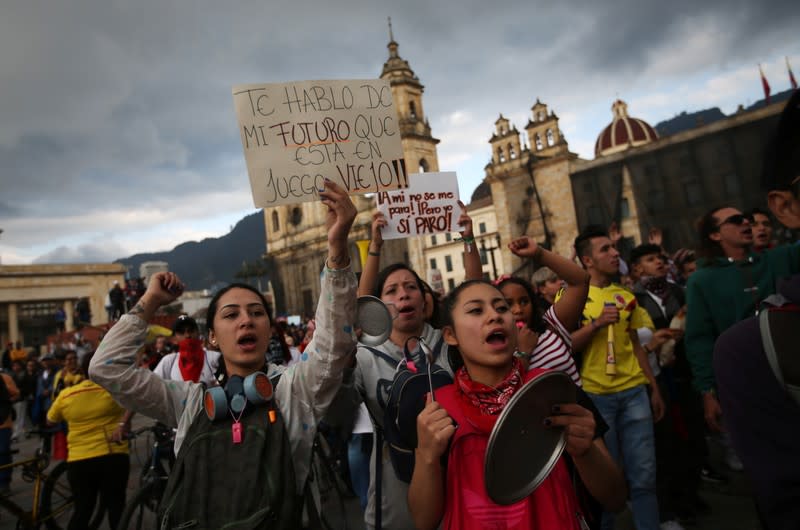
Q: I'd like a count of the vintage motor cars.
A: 0